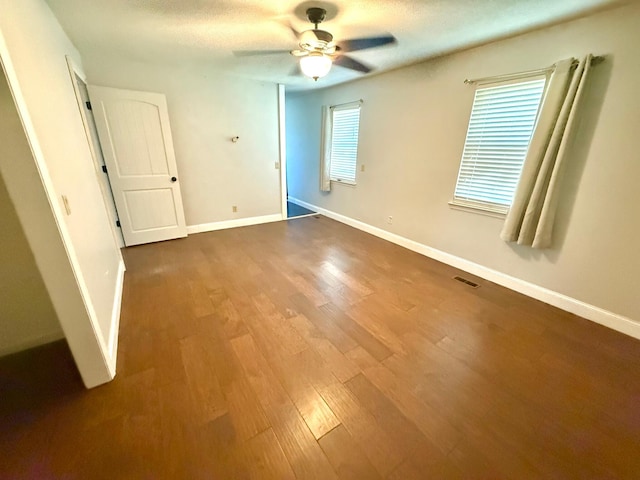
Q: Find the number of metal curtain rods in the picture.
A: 2